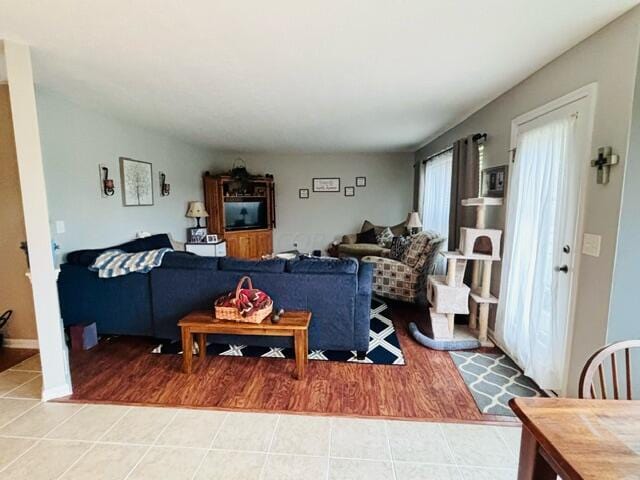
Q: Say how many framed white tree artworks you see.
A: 1